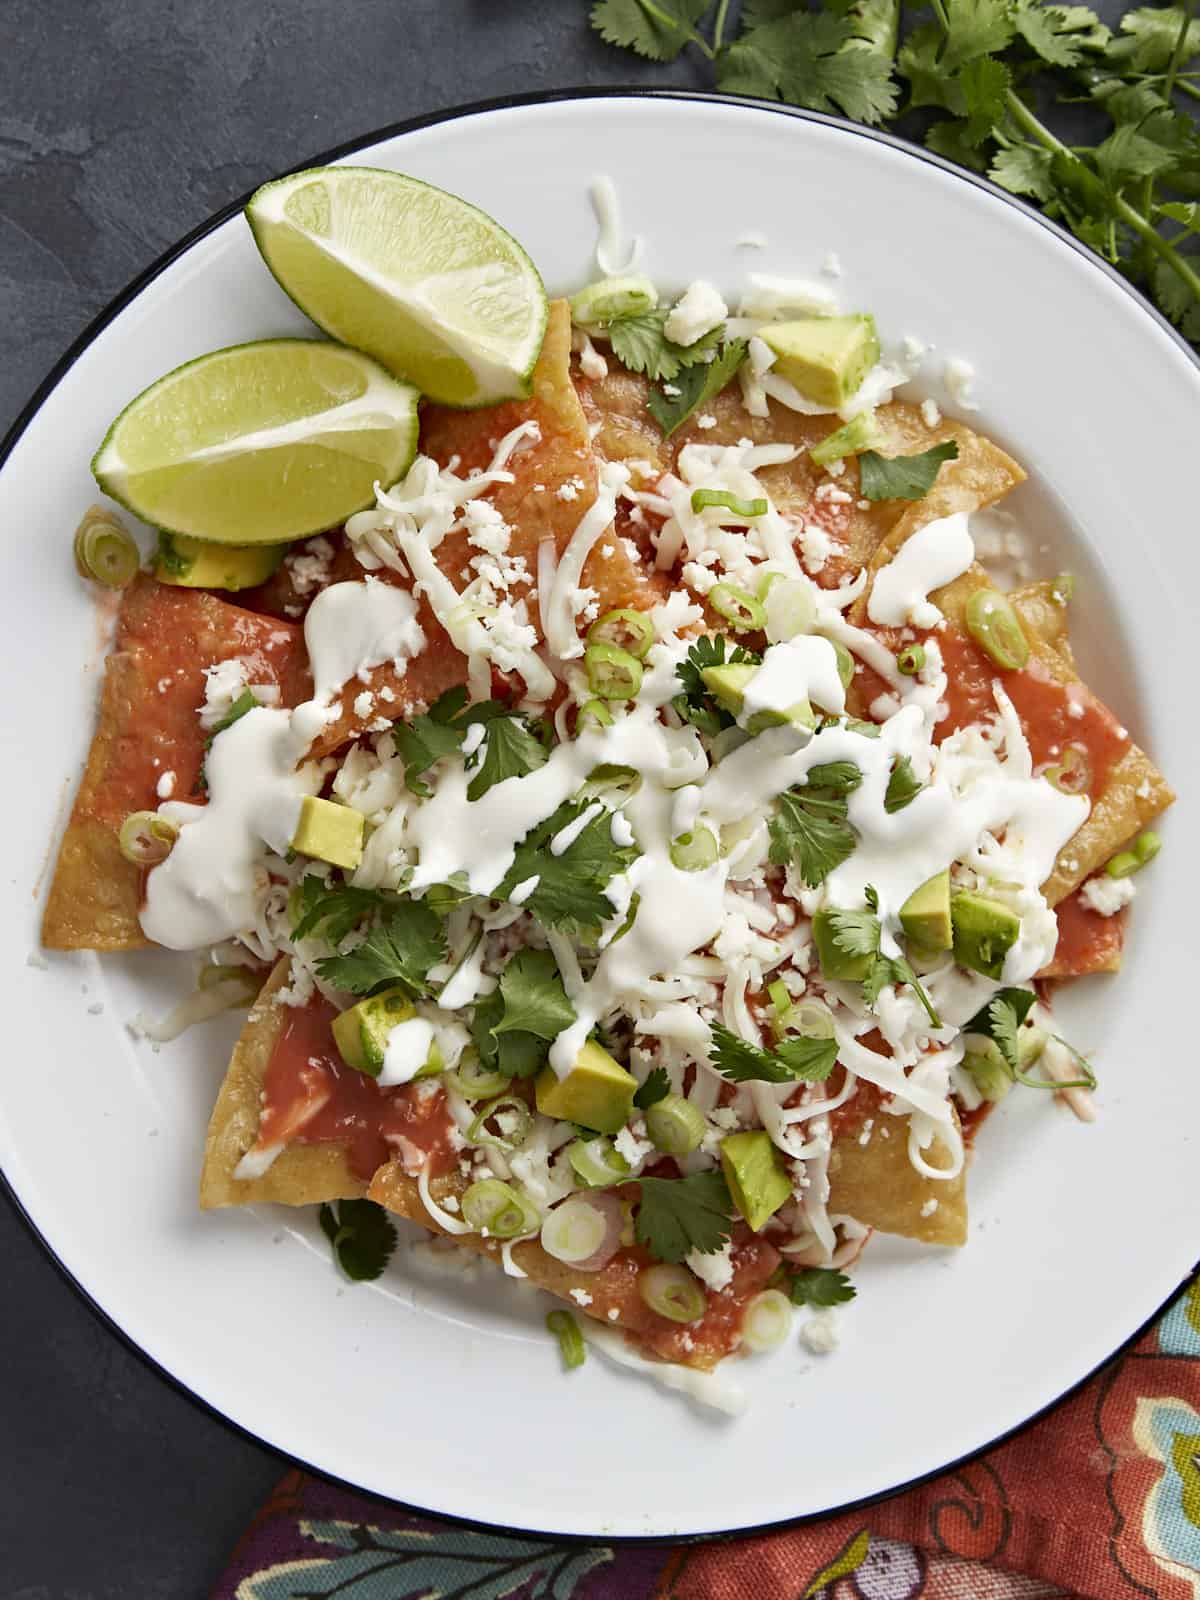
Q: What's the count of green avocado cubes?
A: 10